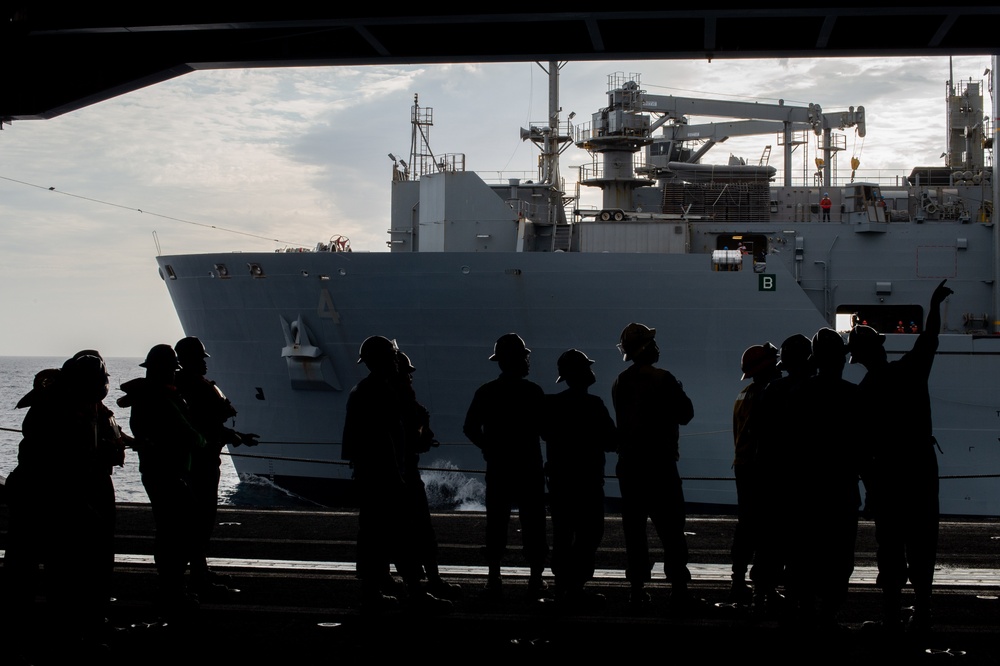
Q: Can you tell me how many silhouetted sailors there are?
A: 14